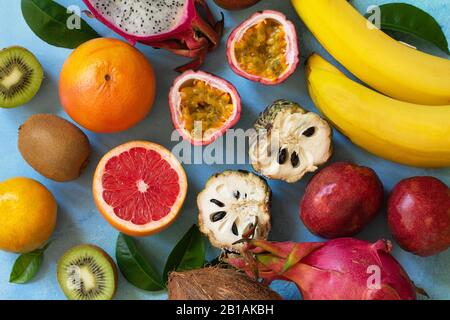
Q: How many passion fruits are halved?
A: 2